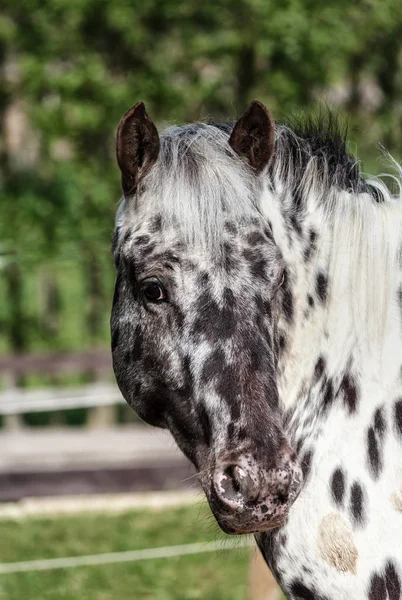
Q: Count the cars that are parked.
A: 0